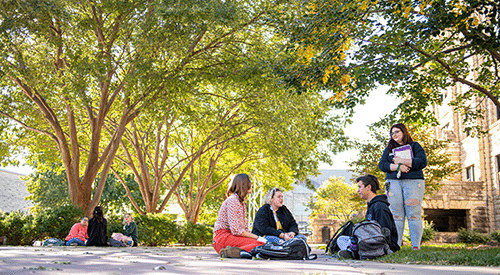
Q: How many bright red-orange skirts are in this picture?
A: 1